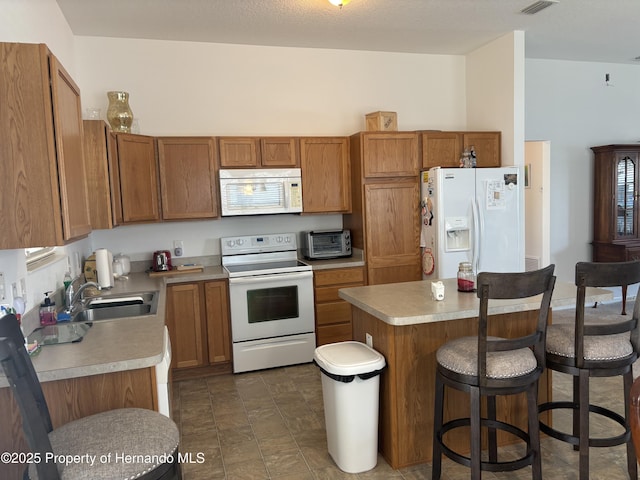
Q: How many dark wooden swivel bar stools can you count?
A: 3